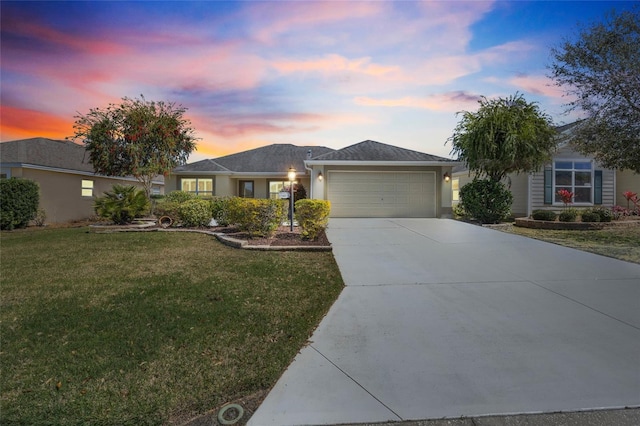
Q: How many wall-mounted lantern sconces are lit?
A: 2